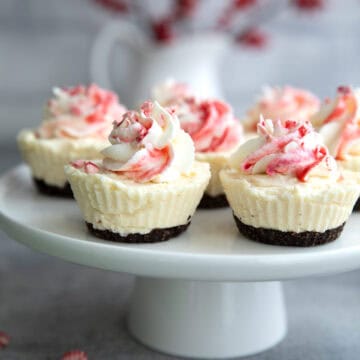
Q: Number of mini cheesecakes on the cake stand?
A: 7